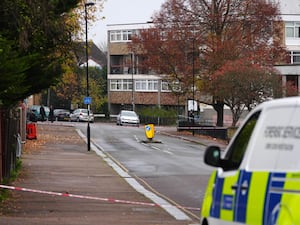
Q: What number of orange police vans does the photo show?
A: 0